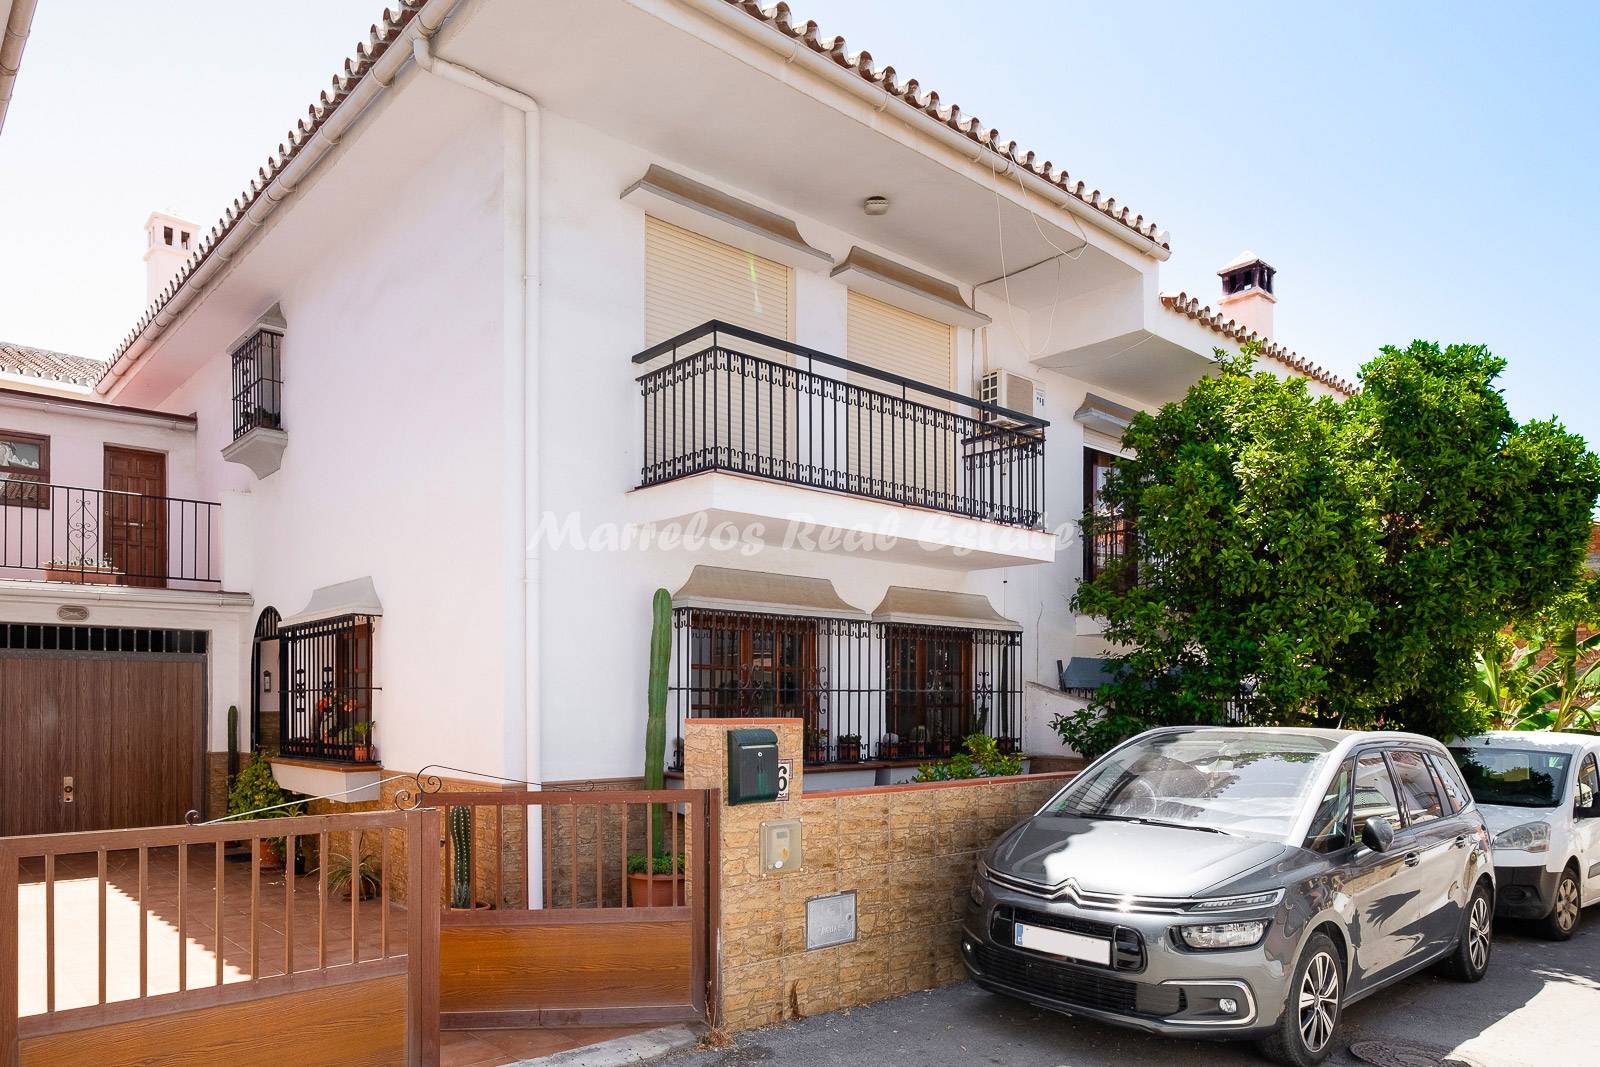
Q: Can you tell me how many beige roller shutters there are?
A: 2